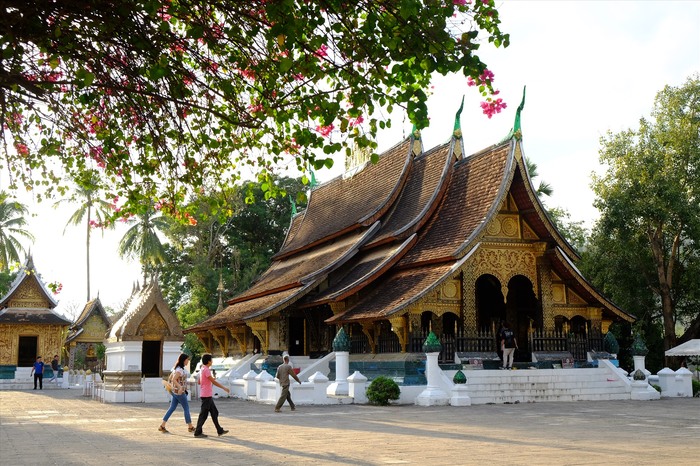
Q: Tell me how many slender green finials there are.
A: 5